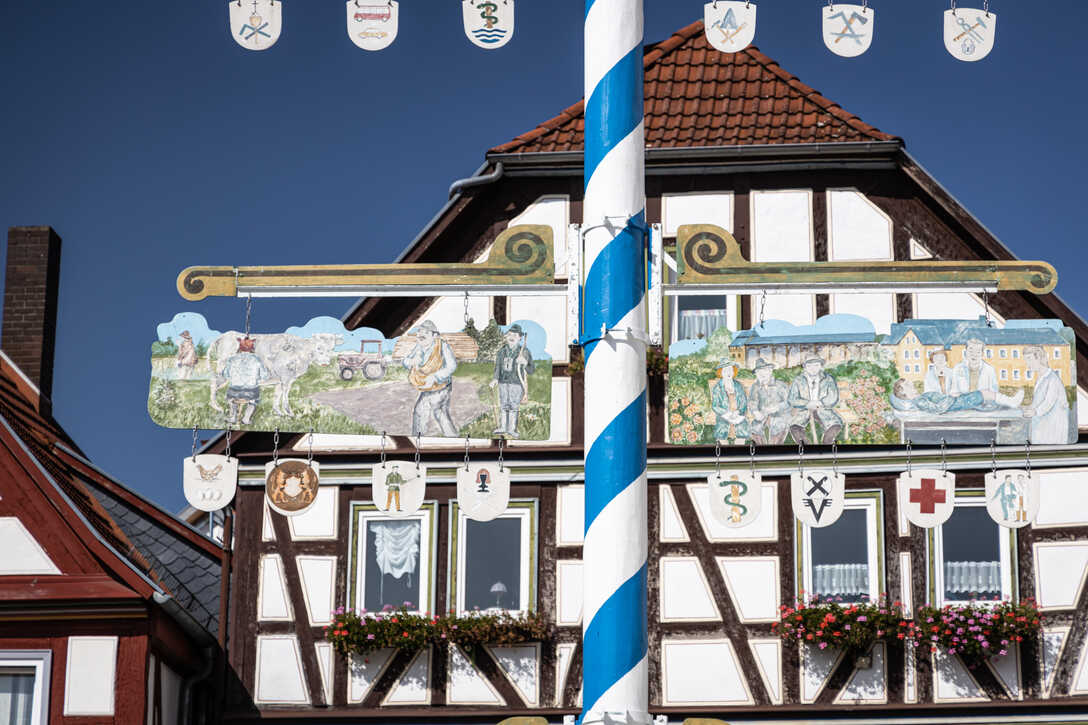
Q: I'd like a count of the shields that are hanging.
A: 14